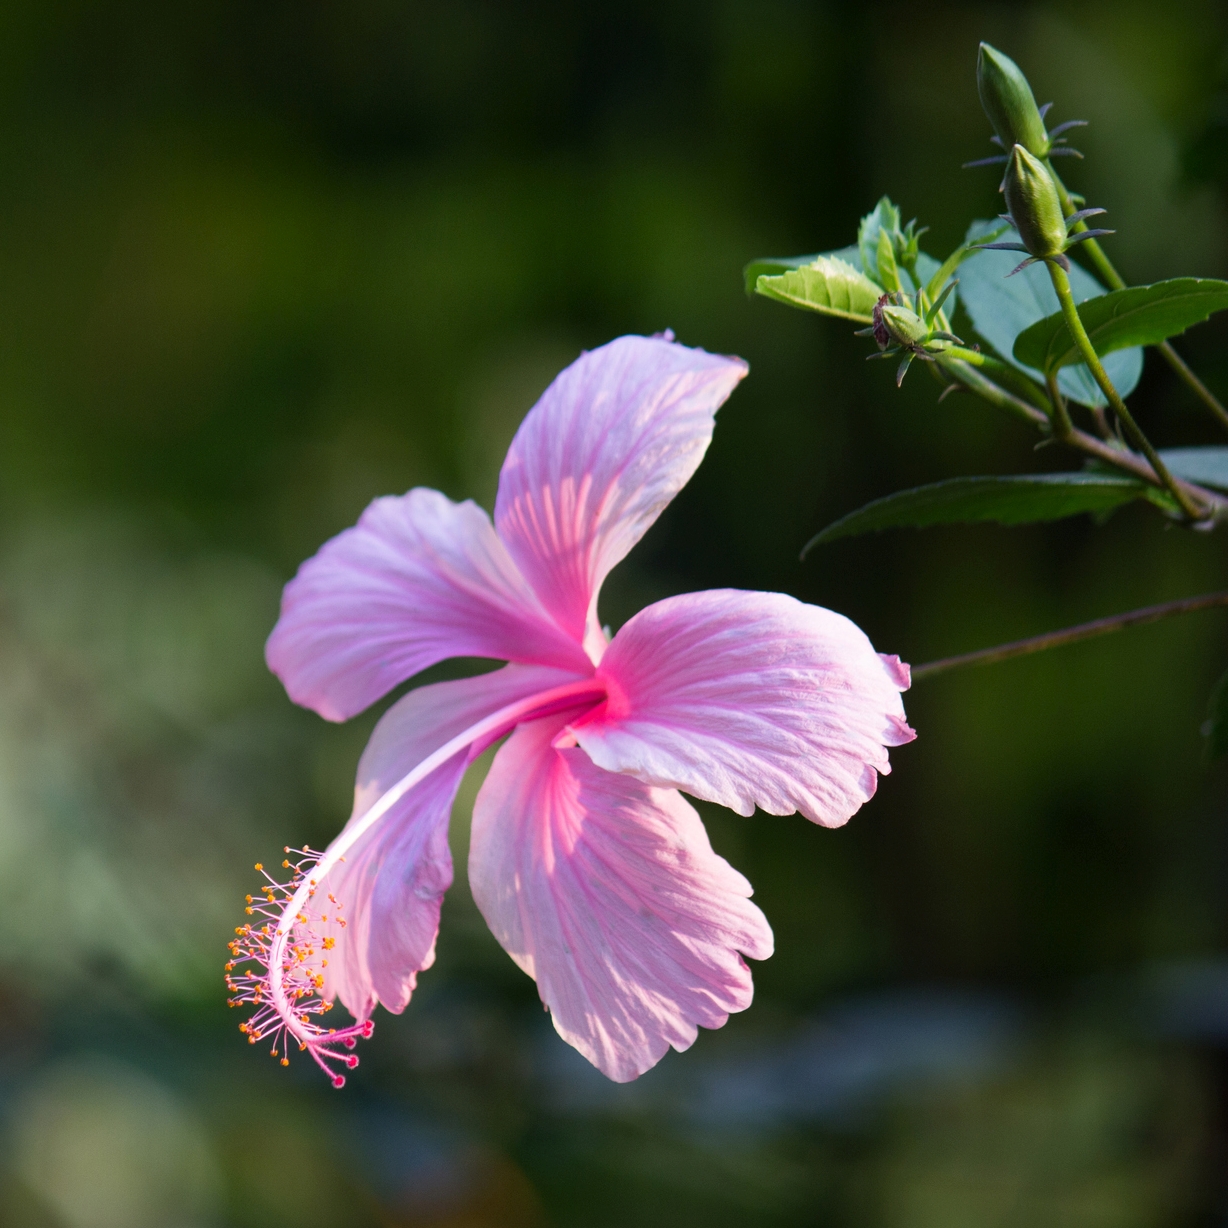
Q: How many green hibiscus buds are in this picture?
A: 3